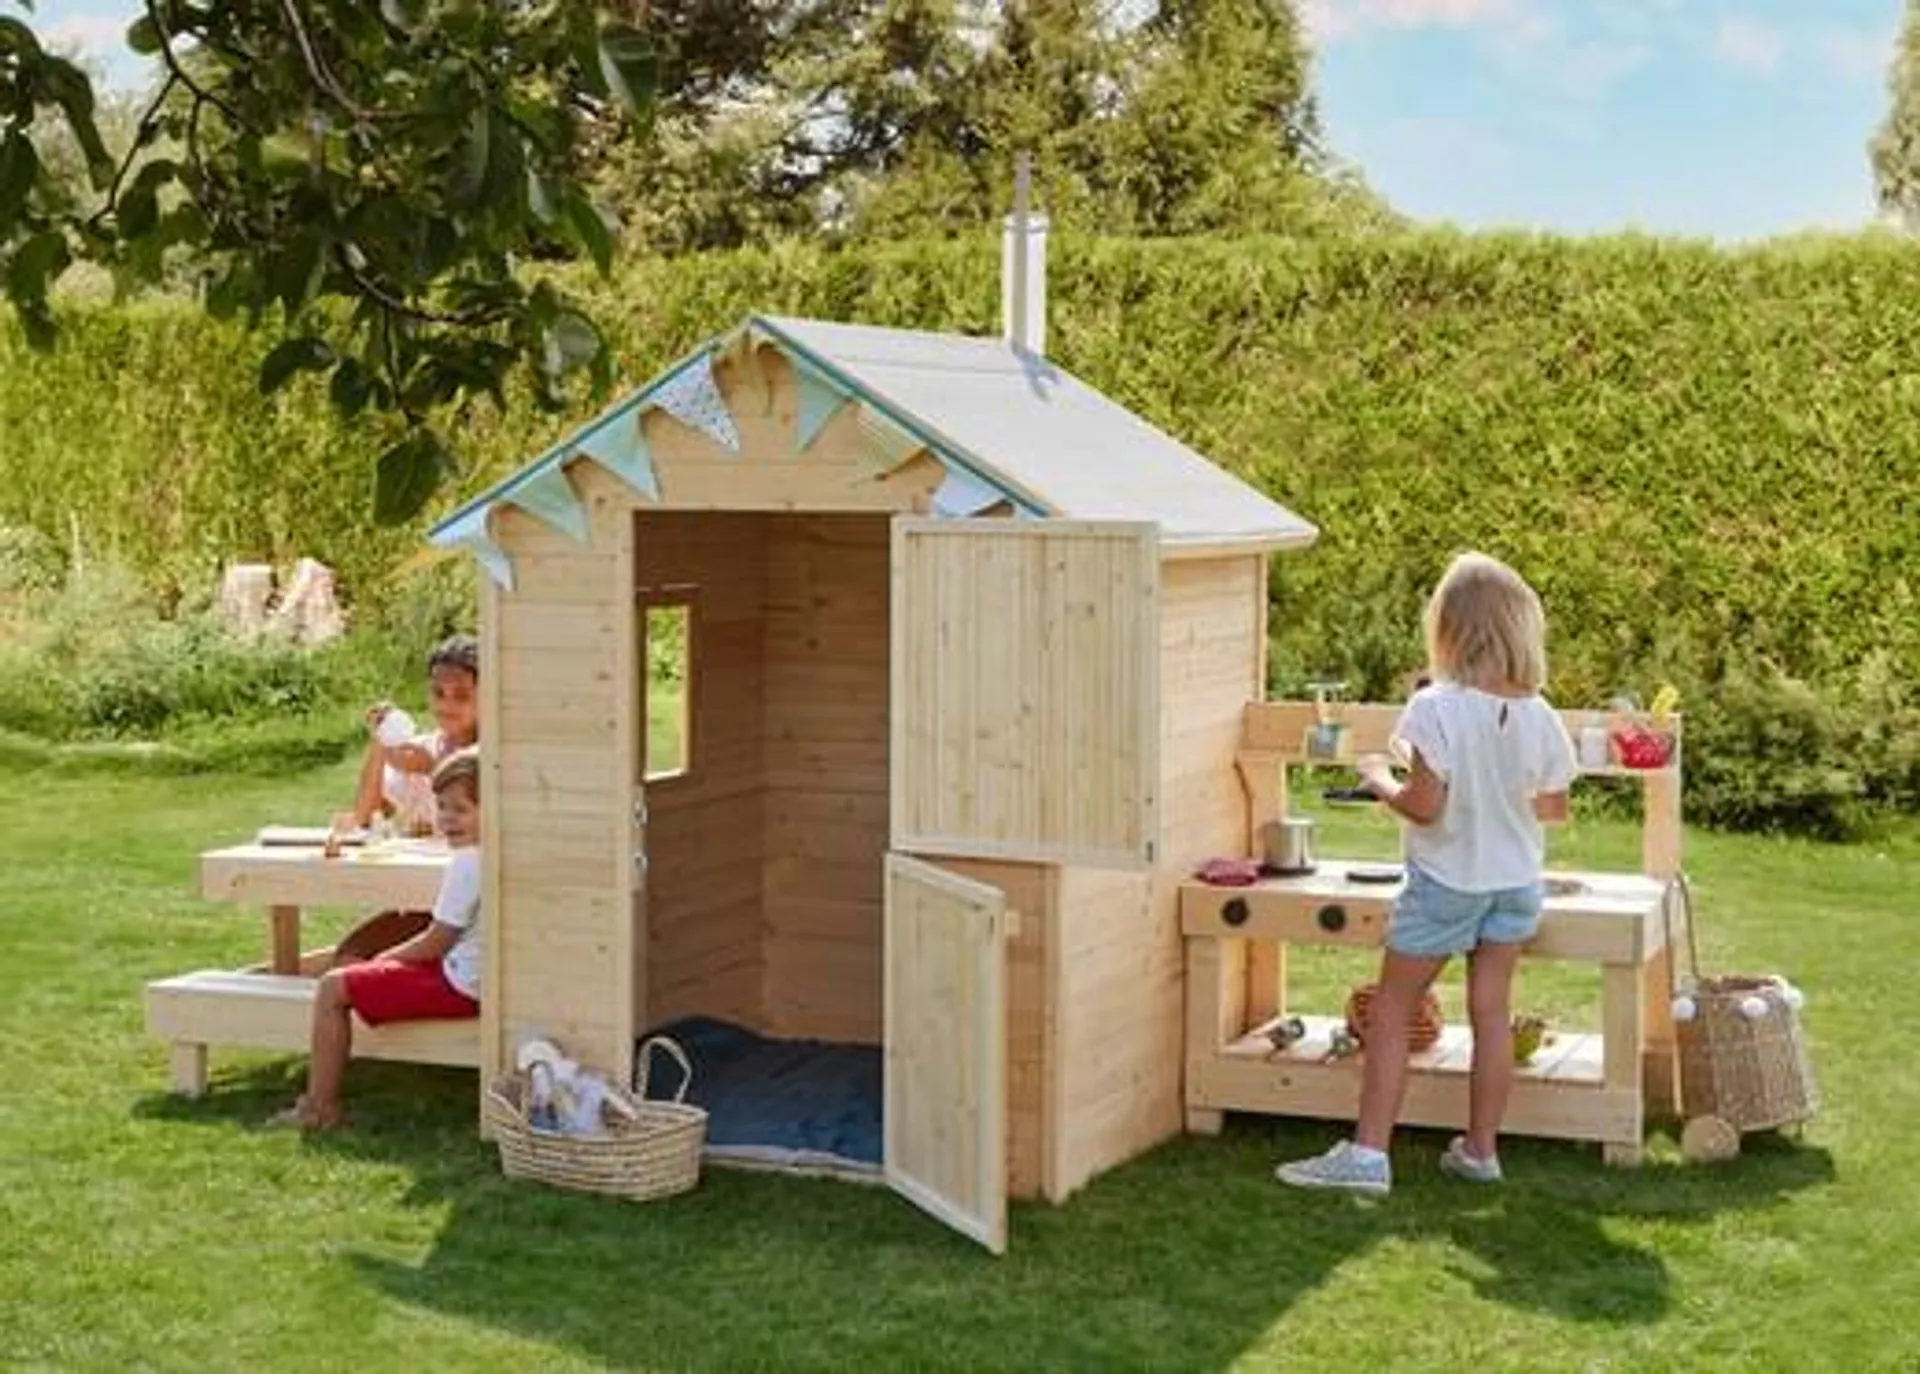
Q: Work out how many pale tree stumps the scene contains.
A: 2